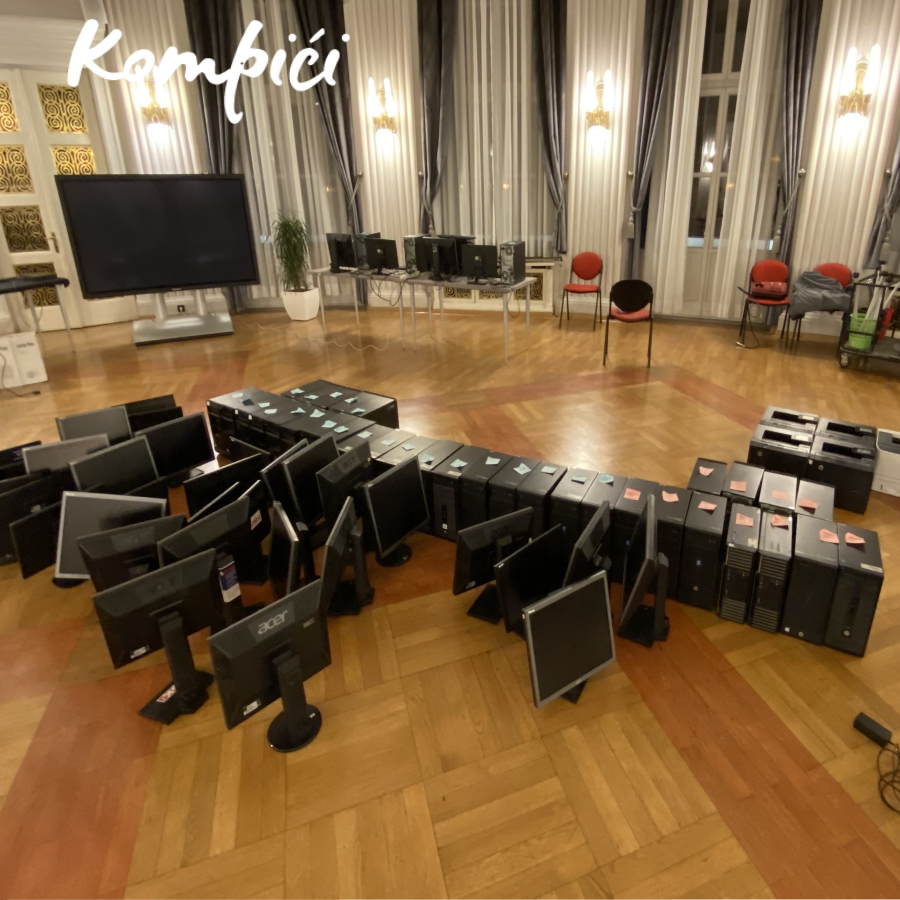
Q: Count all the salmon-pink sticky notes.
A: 11